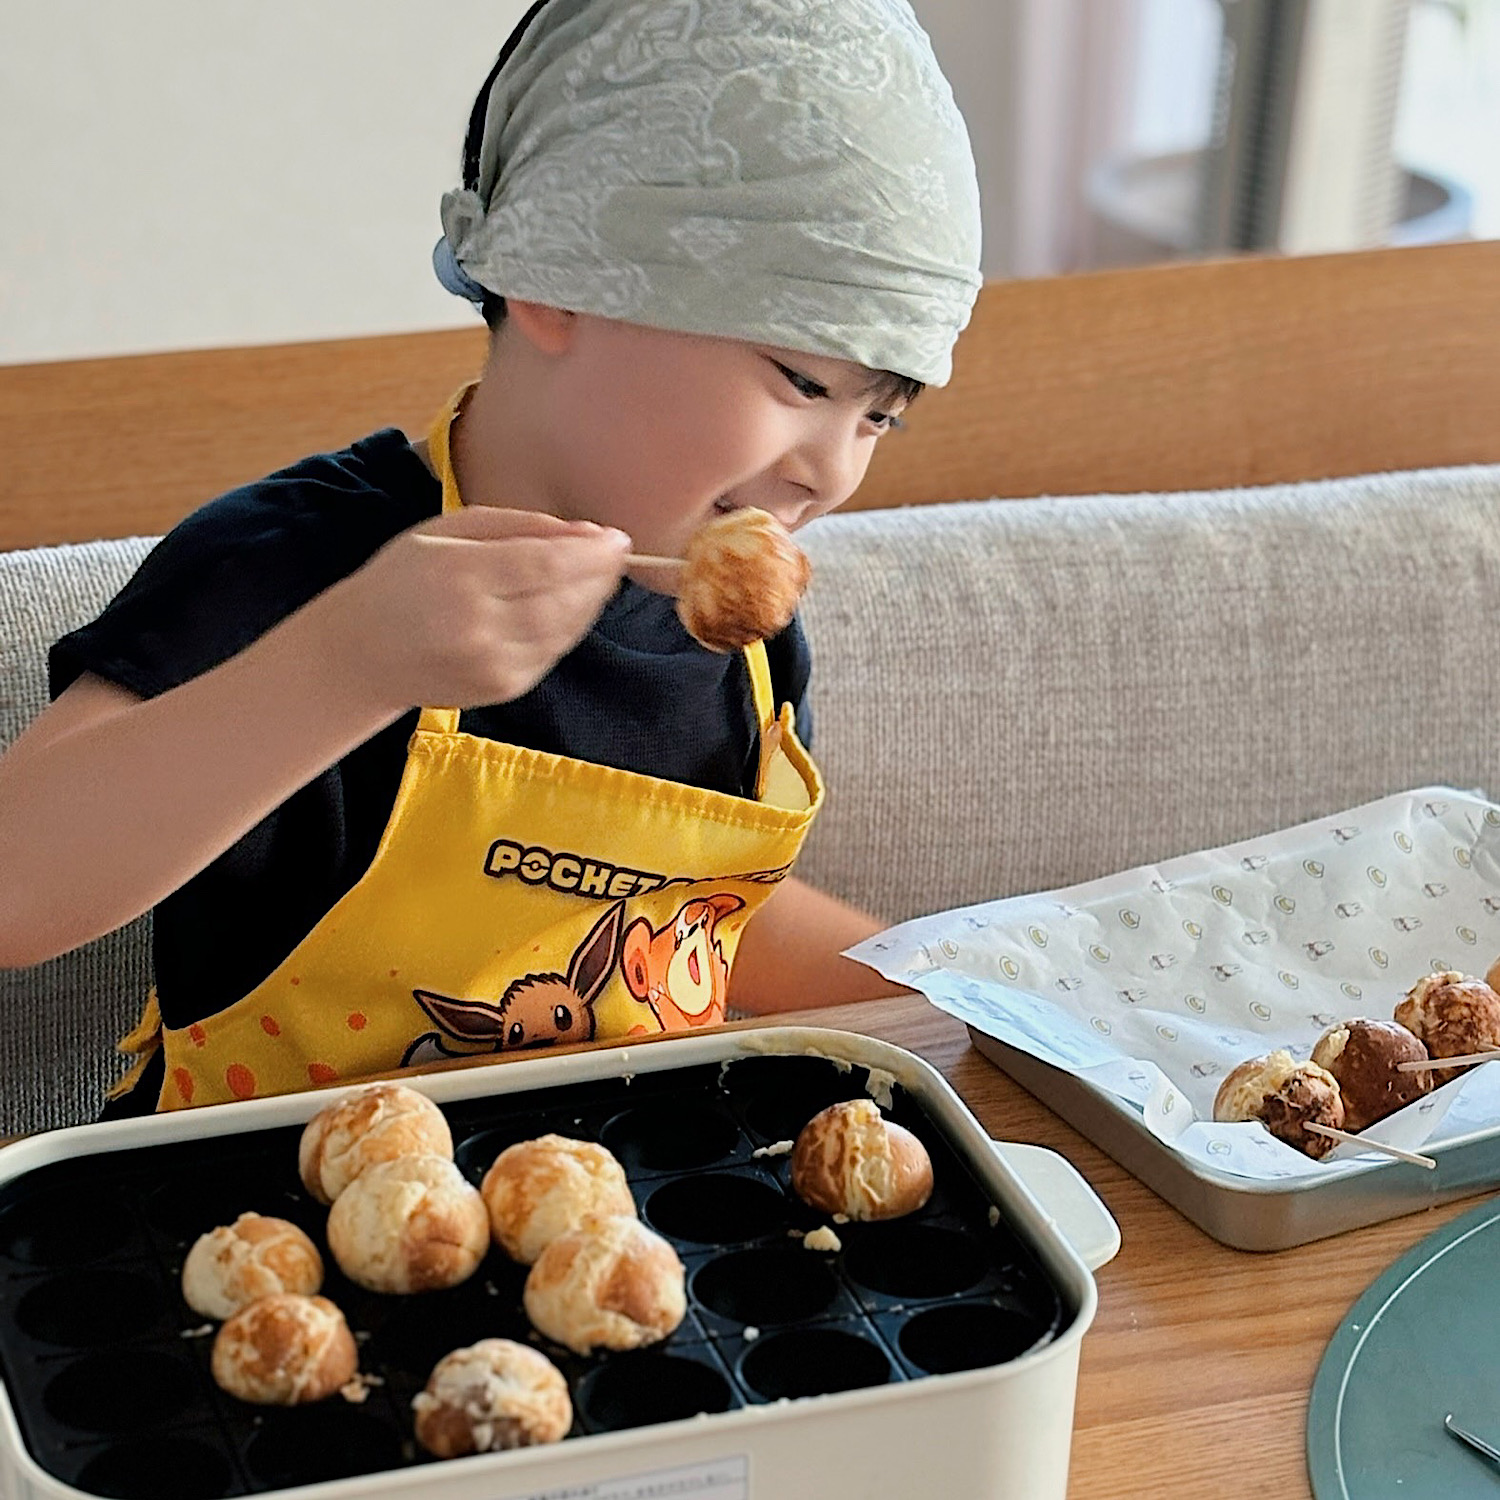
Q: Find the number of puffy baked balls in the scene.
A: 13